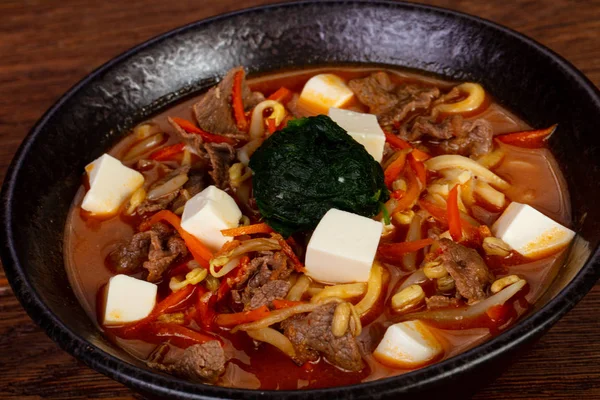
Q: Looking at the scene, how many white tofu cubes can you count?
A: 8